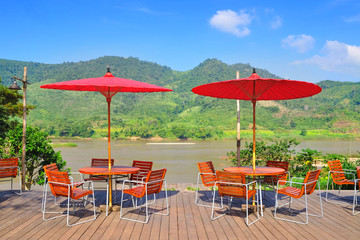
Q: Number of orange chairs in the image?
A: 12